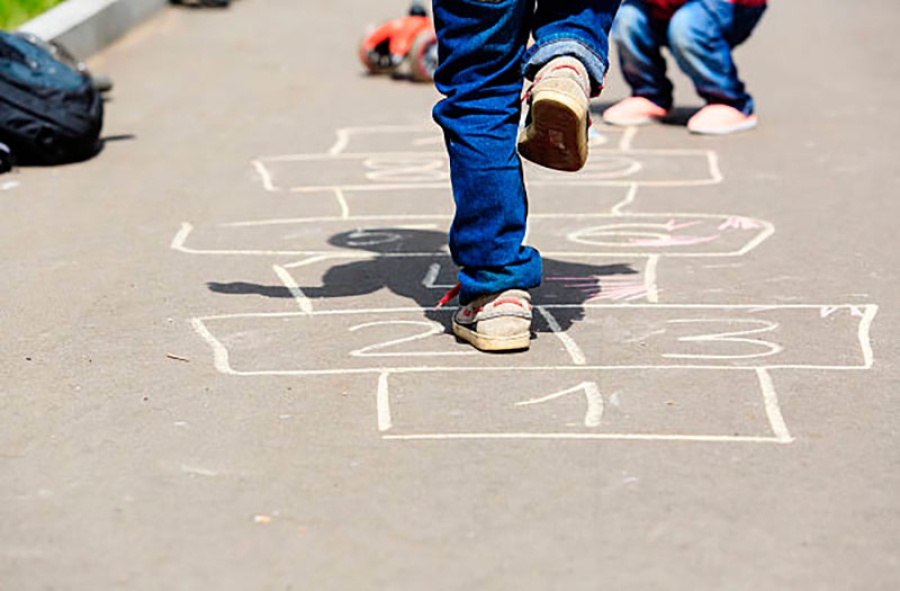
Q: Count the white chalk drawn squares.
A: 10